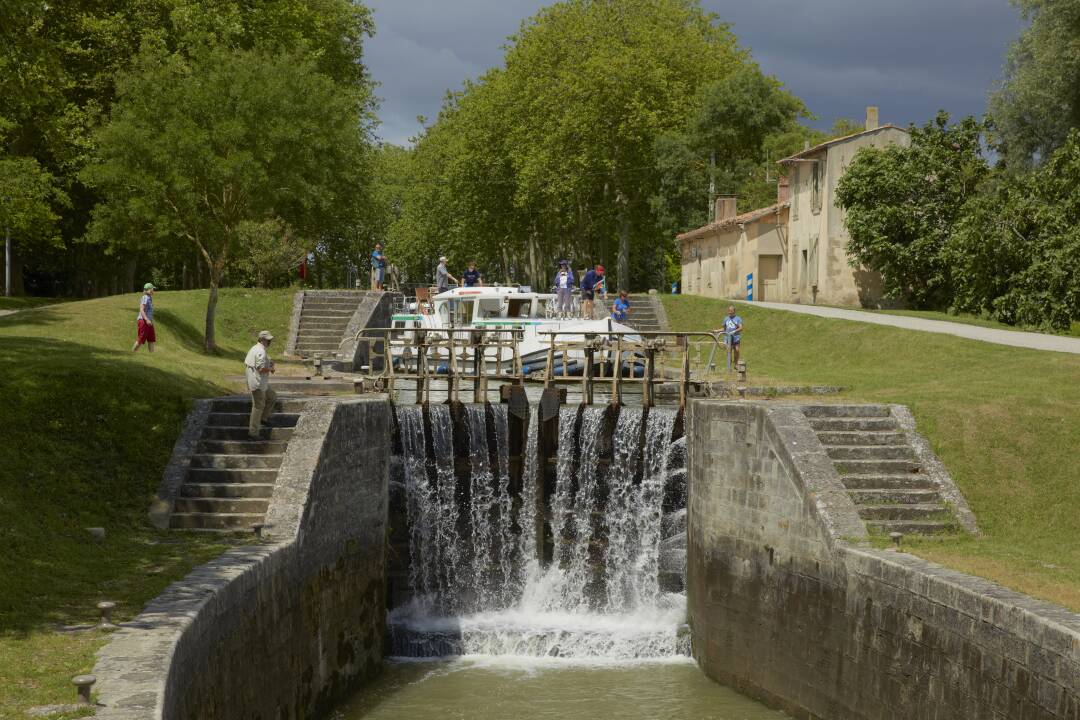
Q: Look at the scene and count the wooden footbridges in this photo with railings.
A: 1